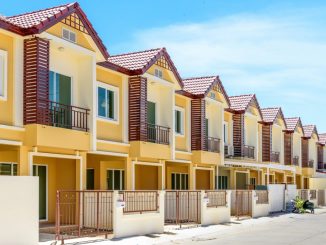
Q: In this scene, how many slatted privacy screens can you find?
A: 8